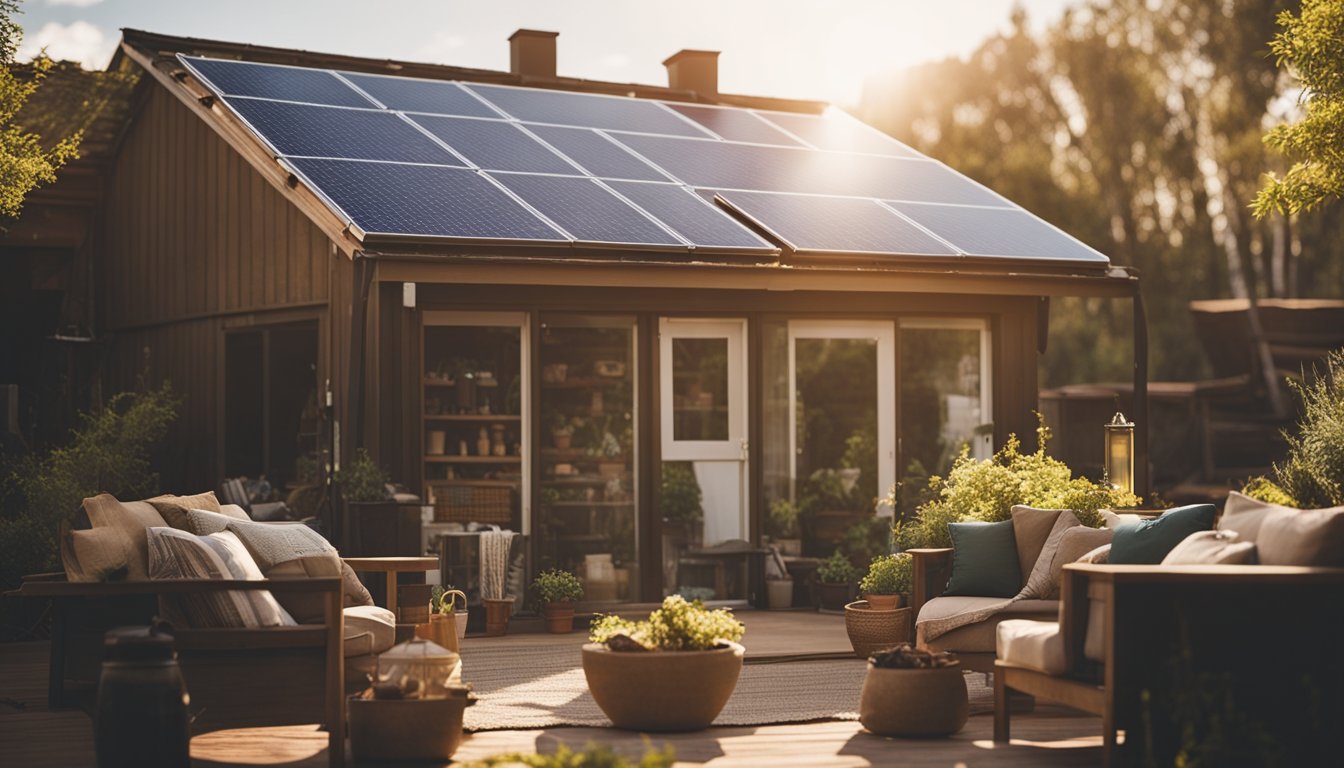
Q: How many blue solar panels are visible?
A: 14